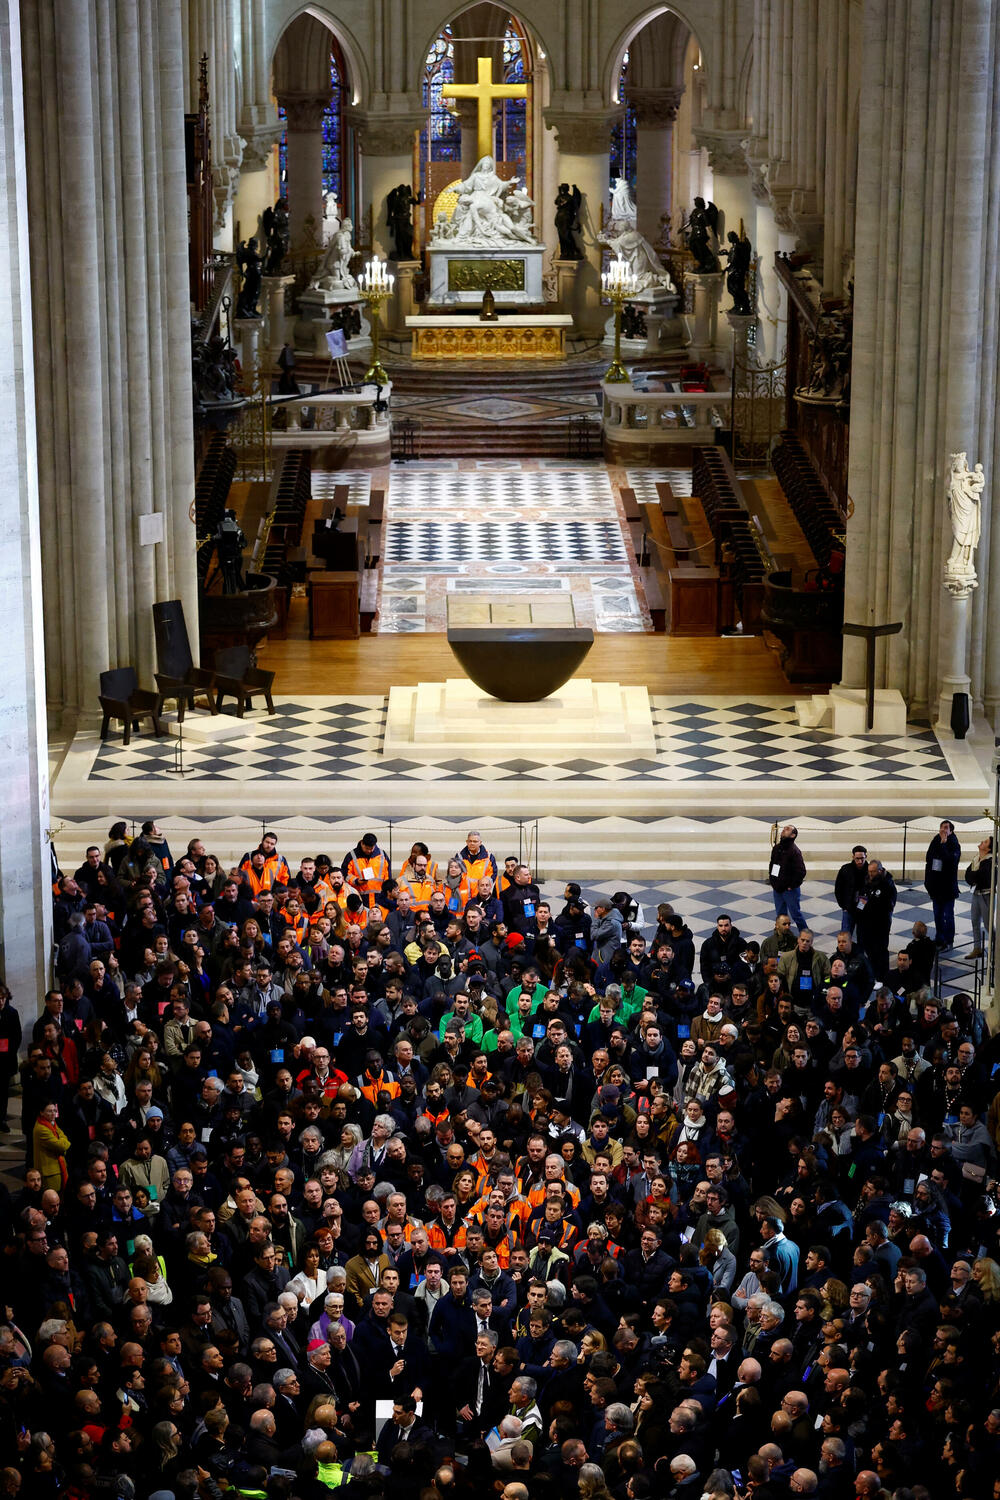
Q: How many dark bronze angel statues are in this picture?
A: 6